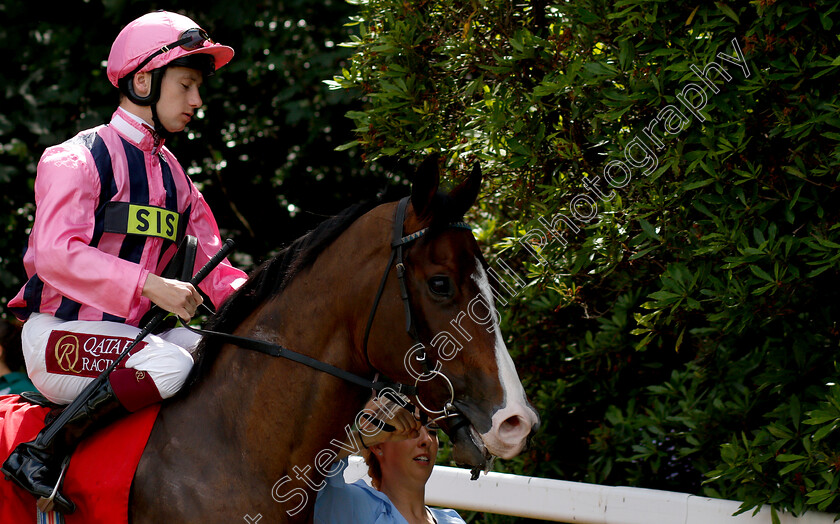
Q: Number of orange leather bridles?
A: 0